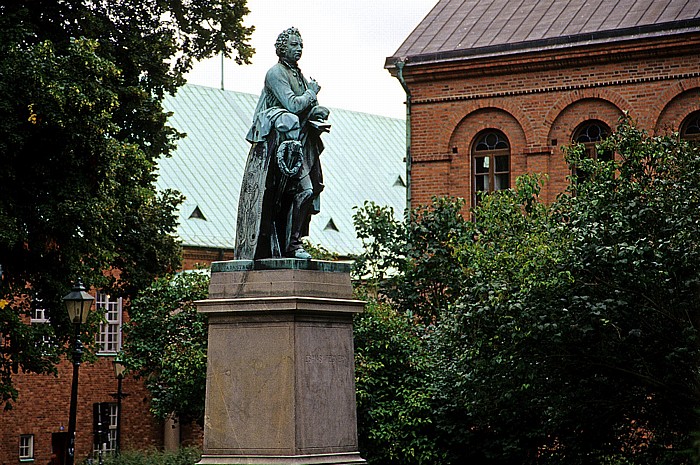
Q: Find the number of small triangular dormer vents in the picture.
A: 3